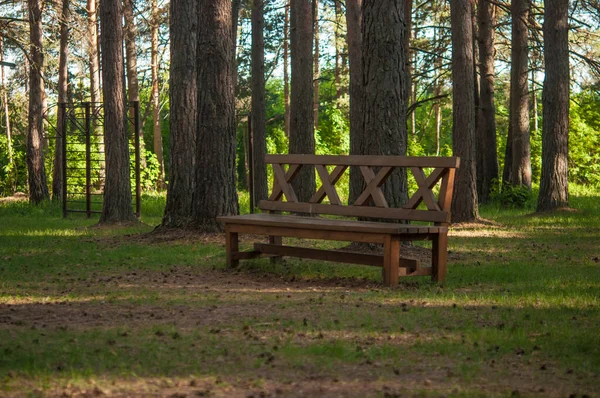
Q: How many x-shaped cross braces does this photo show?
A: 4